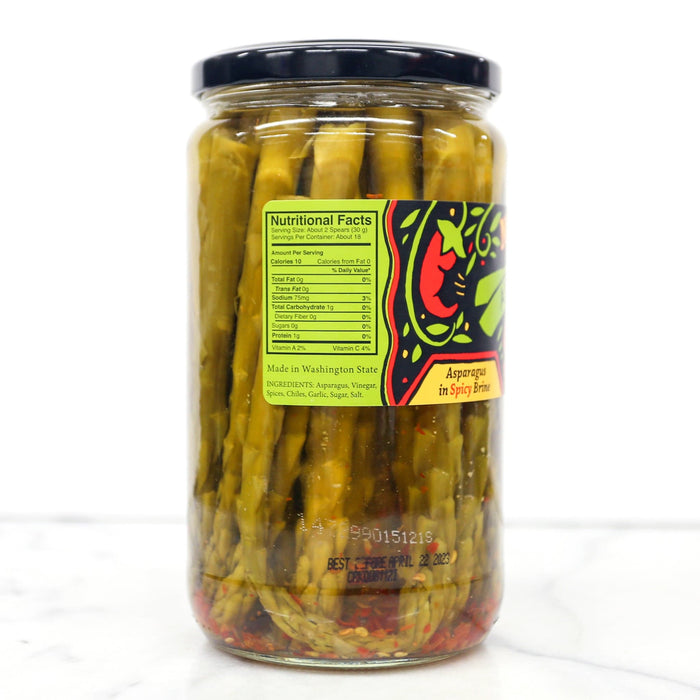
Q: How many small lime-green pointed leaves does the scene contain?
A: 13